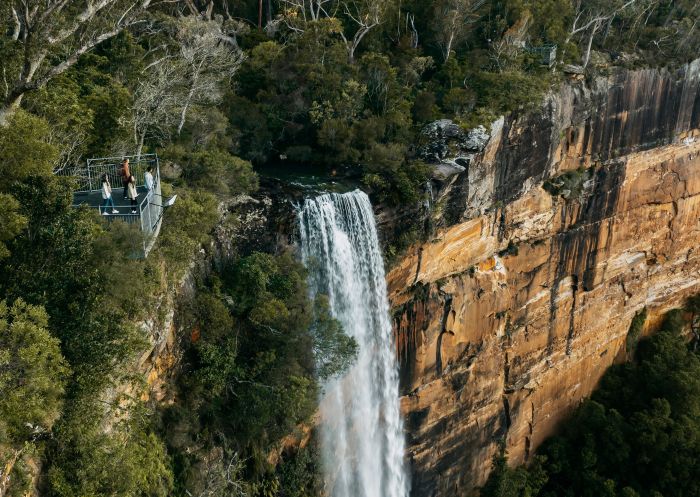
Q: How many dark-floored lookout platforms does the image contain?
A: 1